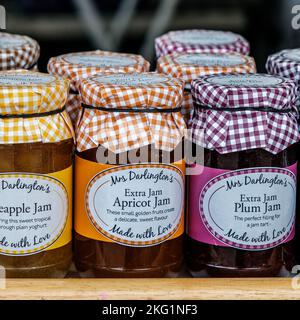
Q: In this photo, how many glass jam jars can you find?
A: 8